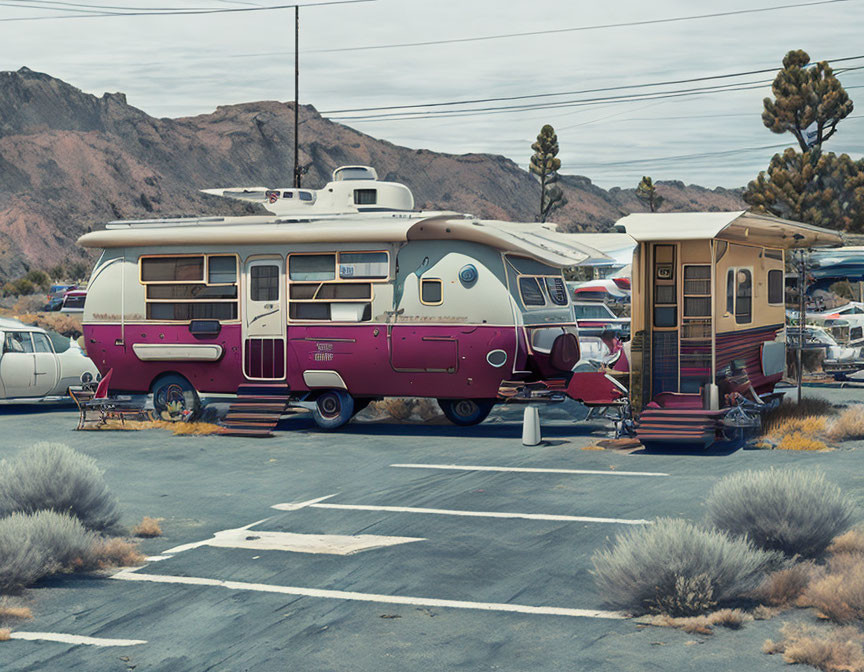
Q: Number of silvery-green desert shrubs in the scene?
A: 4